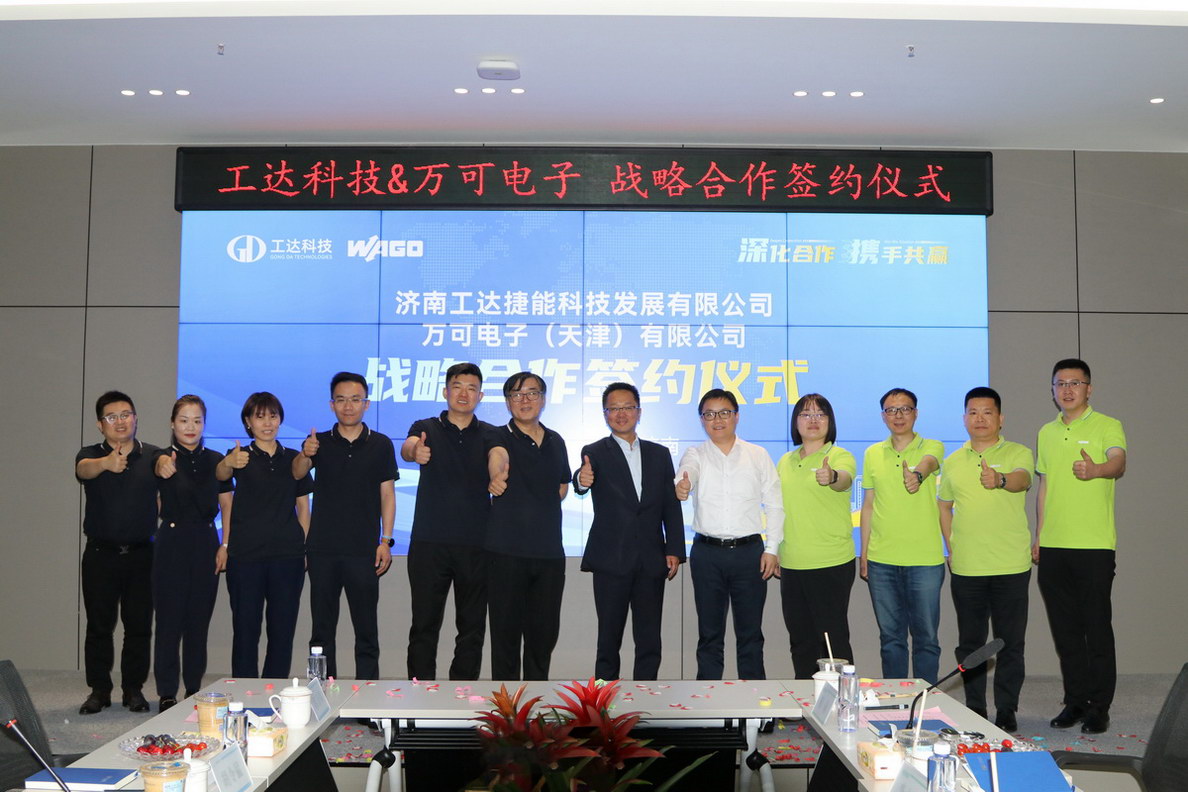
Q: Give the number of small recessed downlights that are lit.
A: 10